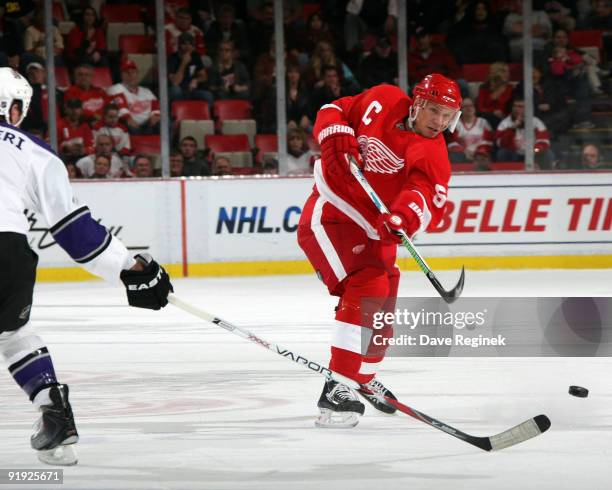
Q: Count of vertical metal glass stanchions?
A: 5